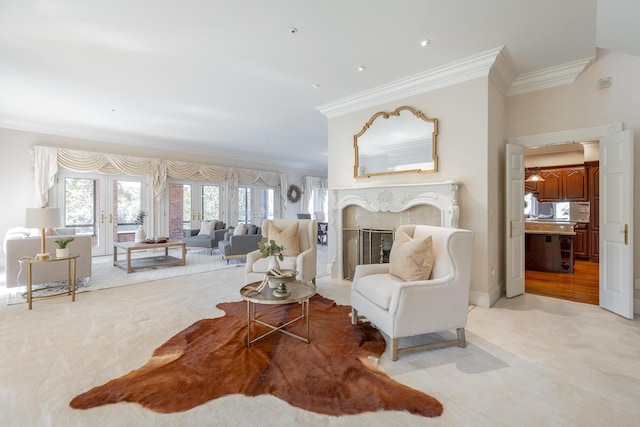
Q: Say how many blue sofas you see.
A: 2